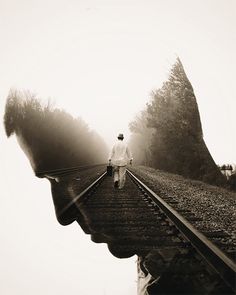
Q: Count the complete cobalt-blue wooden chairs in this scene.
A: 0